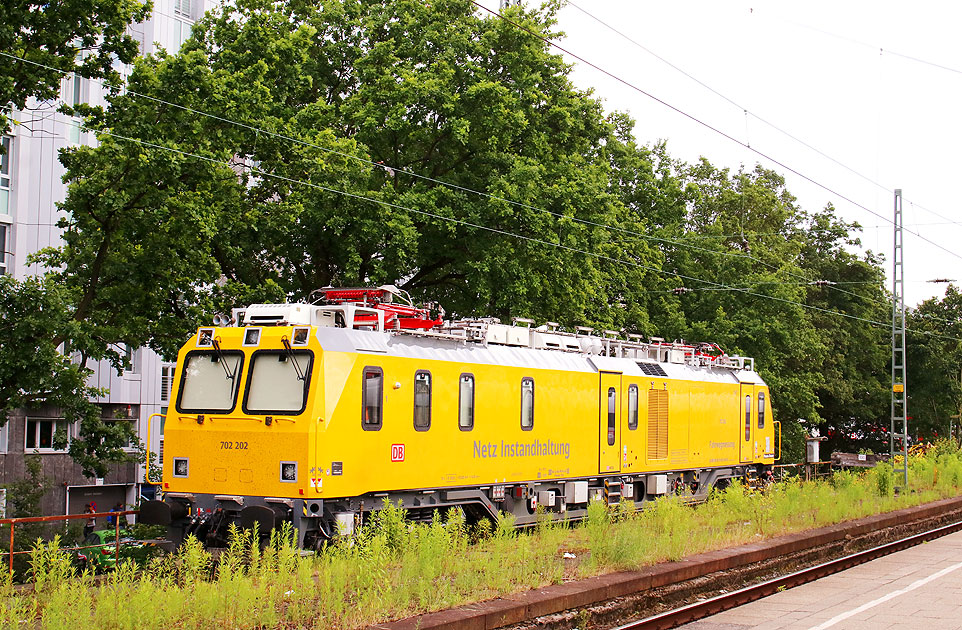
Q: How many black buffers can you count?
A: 2